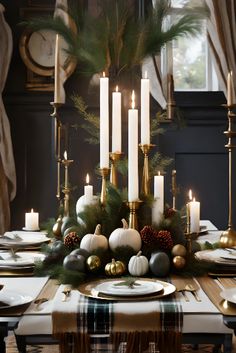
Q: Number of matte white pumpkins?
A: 3